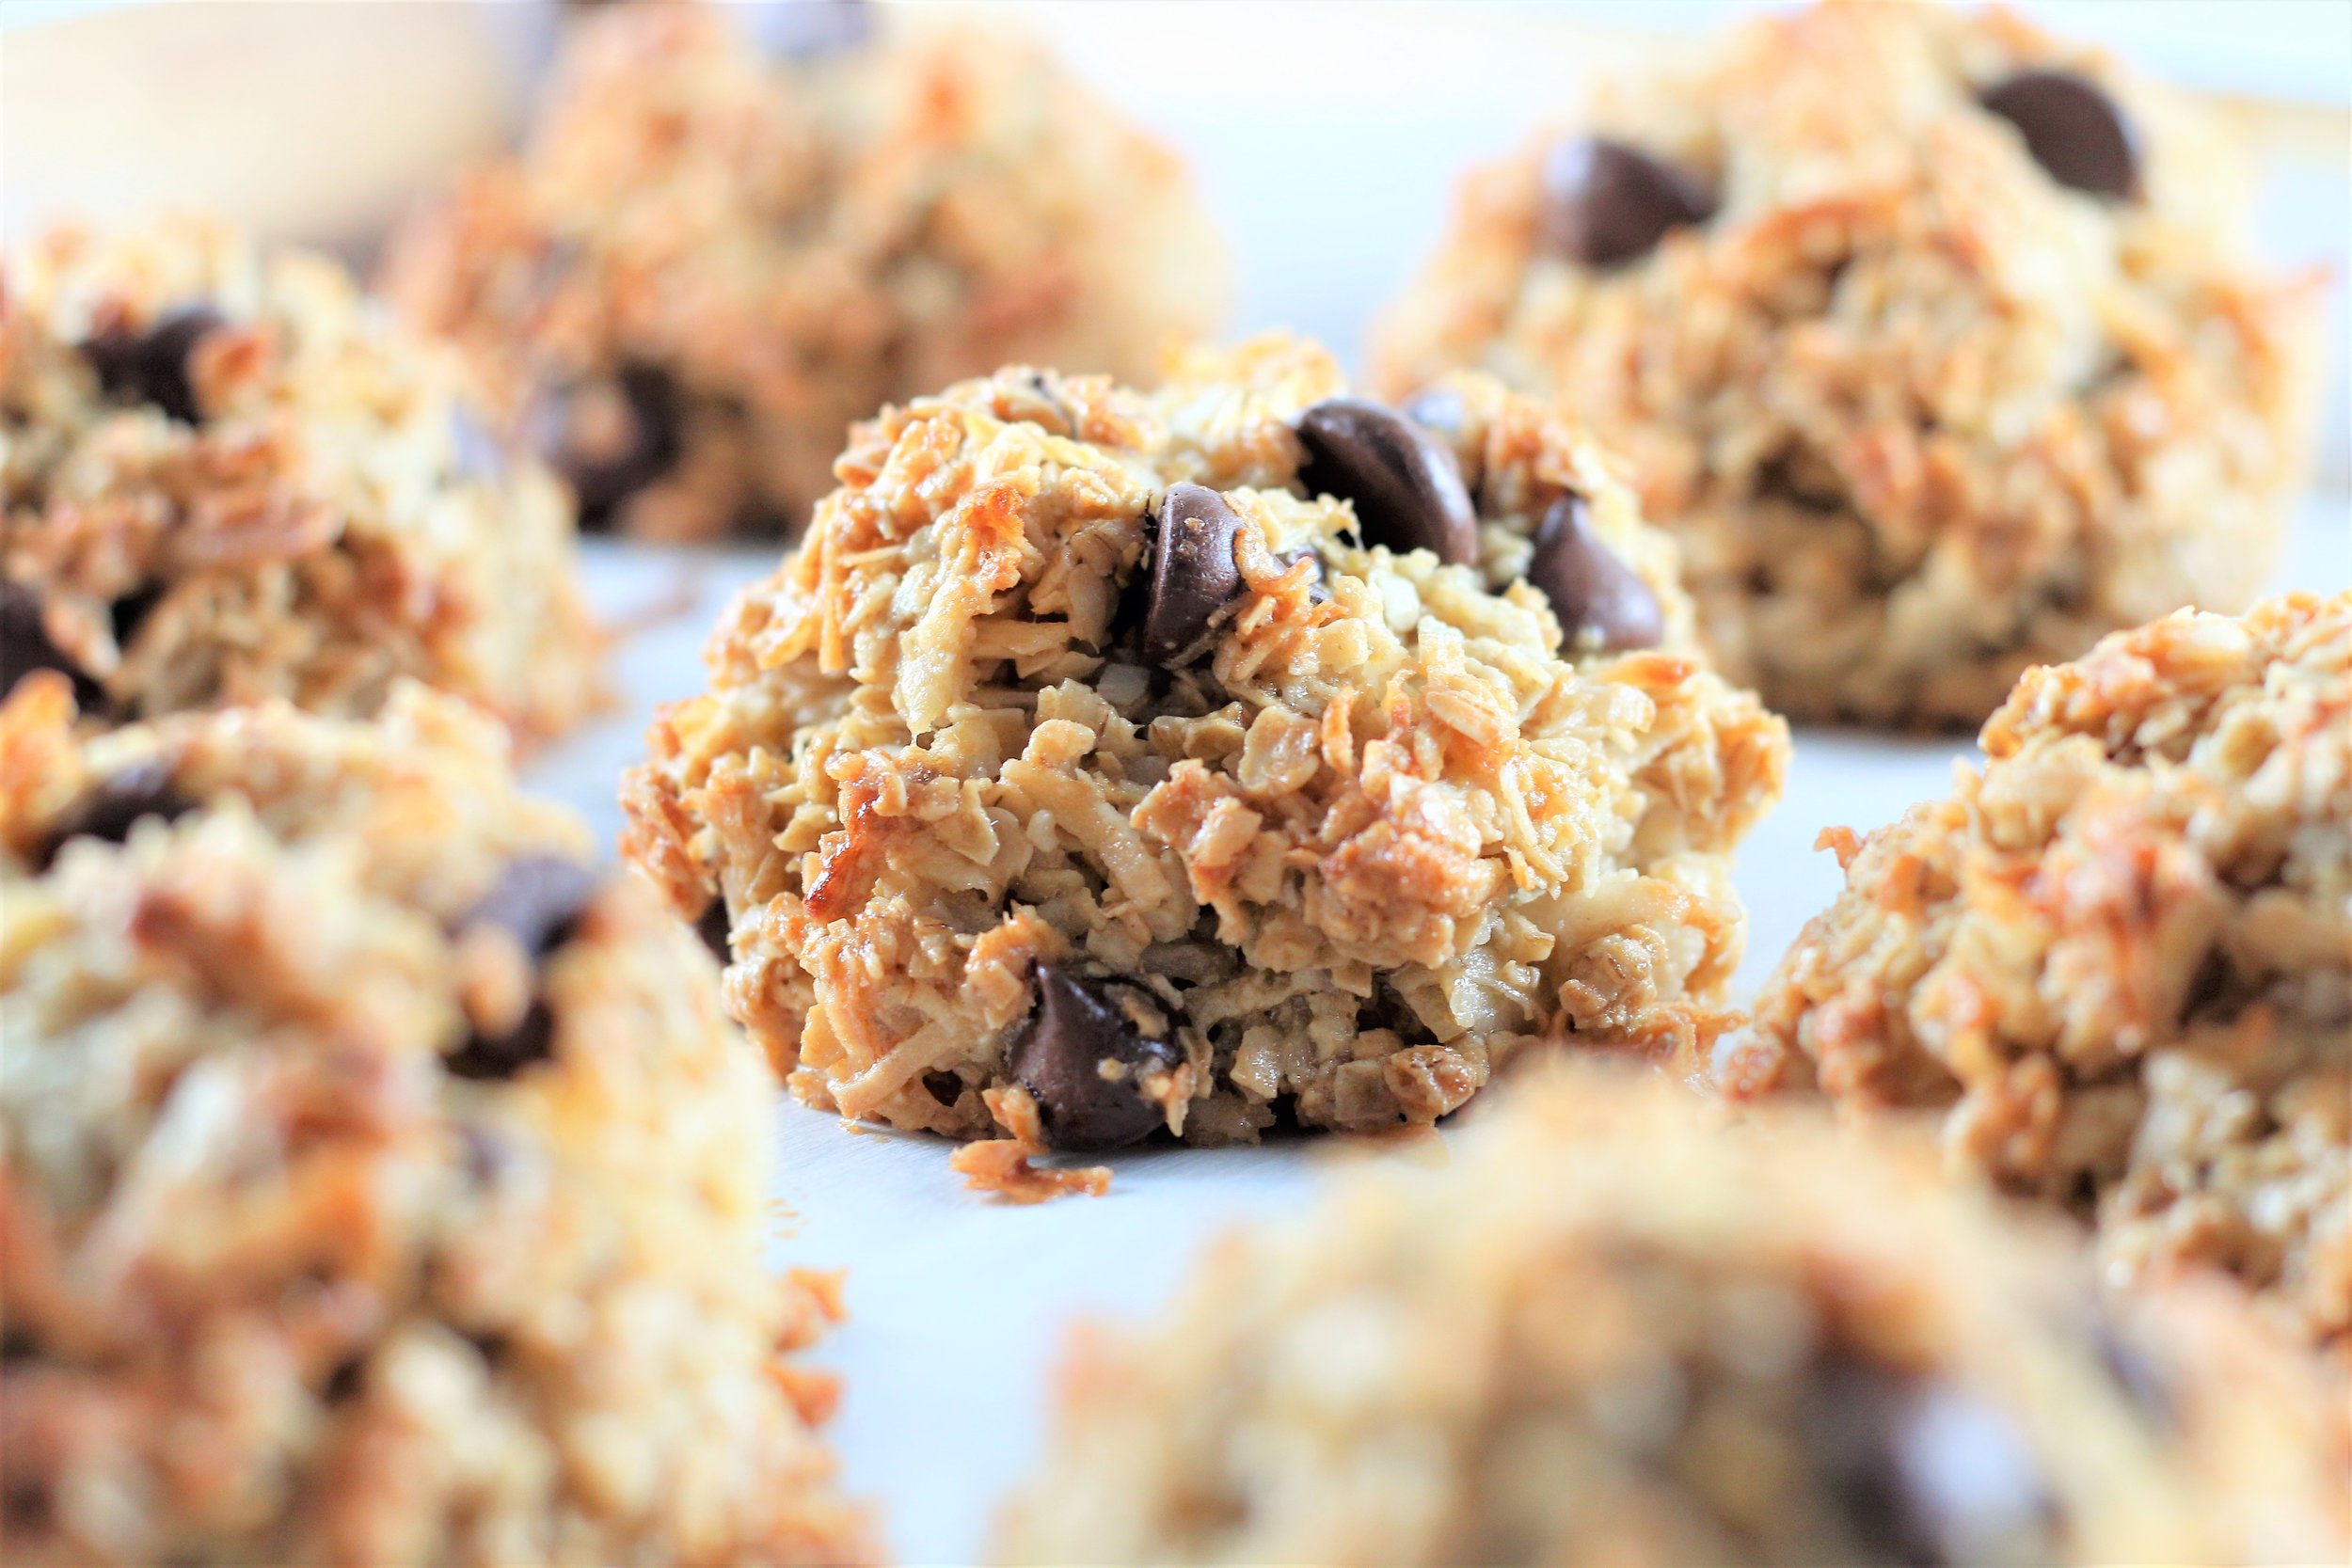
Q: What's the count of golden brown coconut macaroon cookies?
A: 7